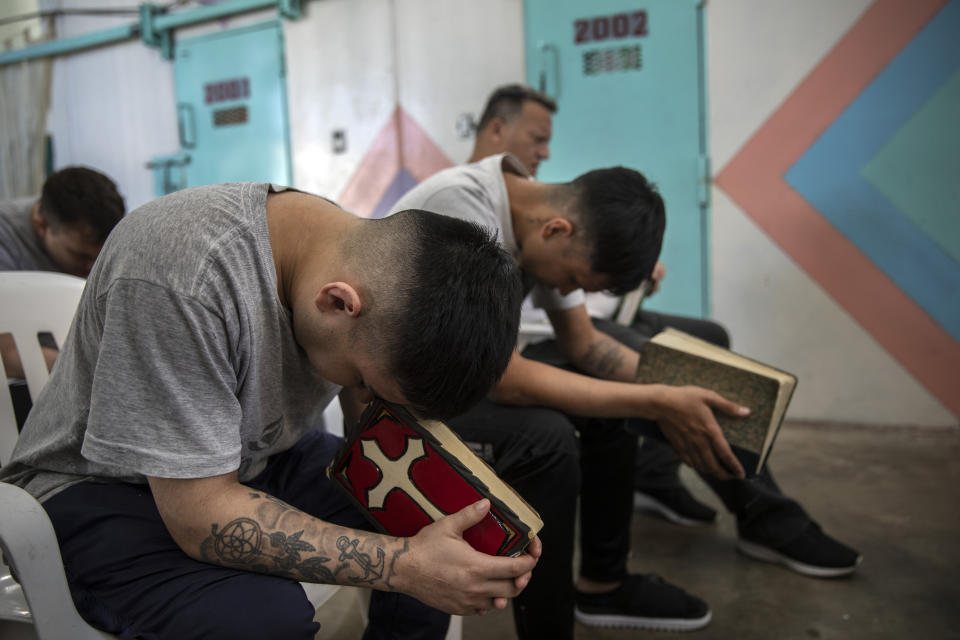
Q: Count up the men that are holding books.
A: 3